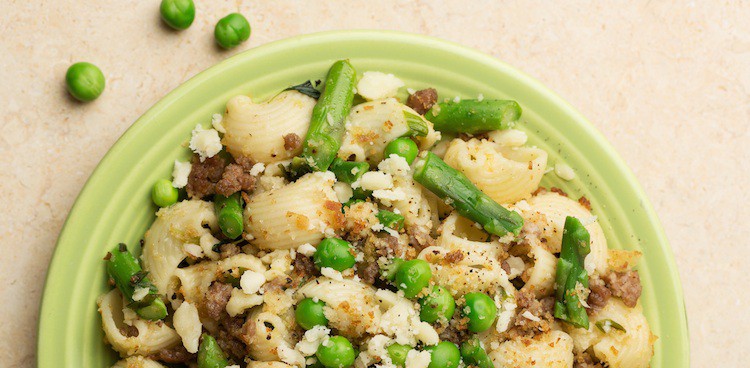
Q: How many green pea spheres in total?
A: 13